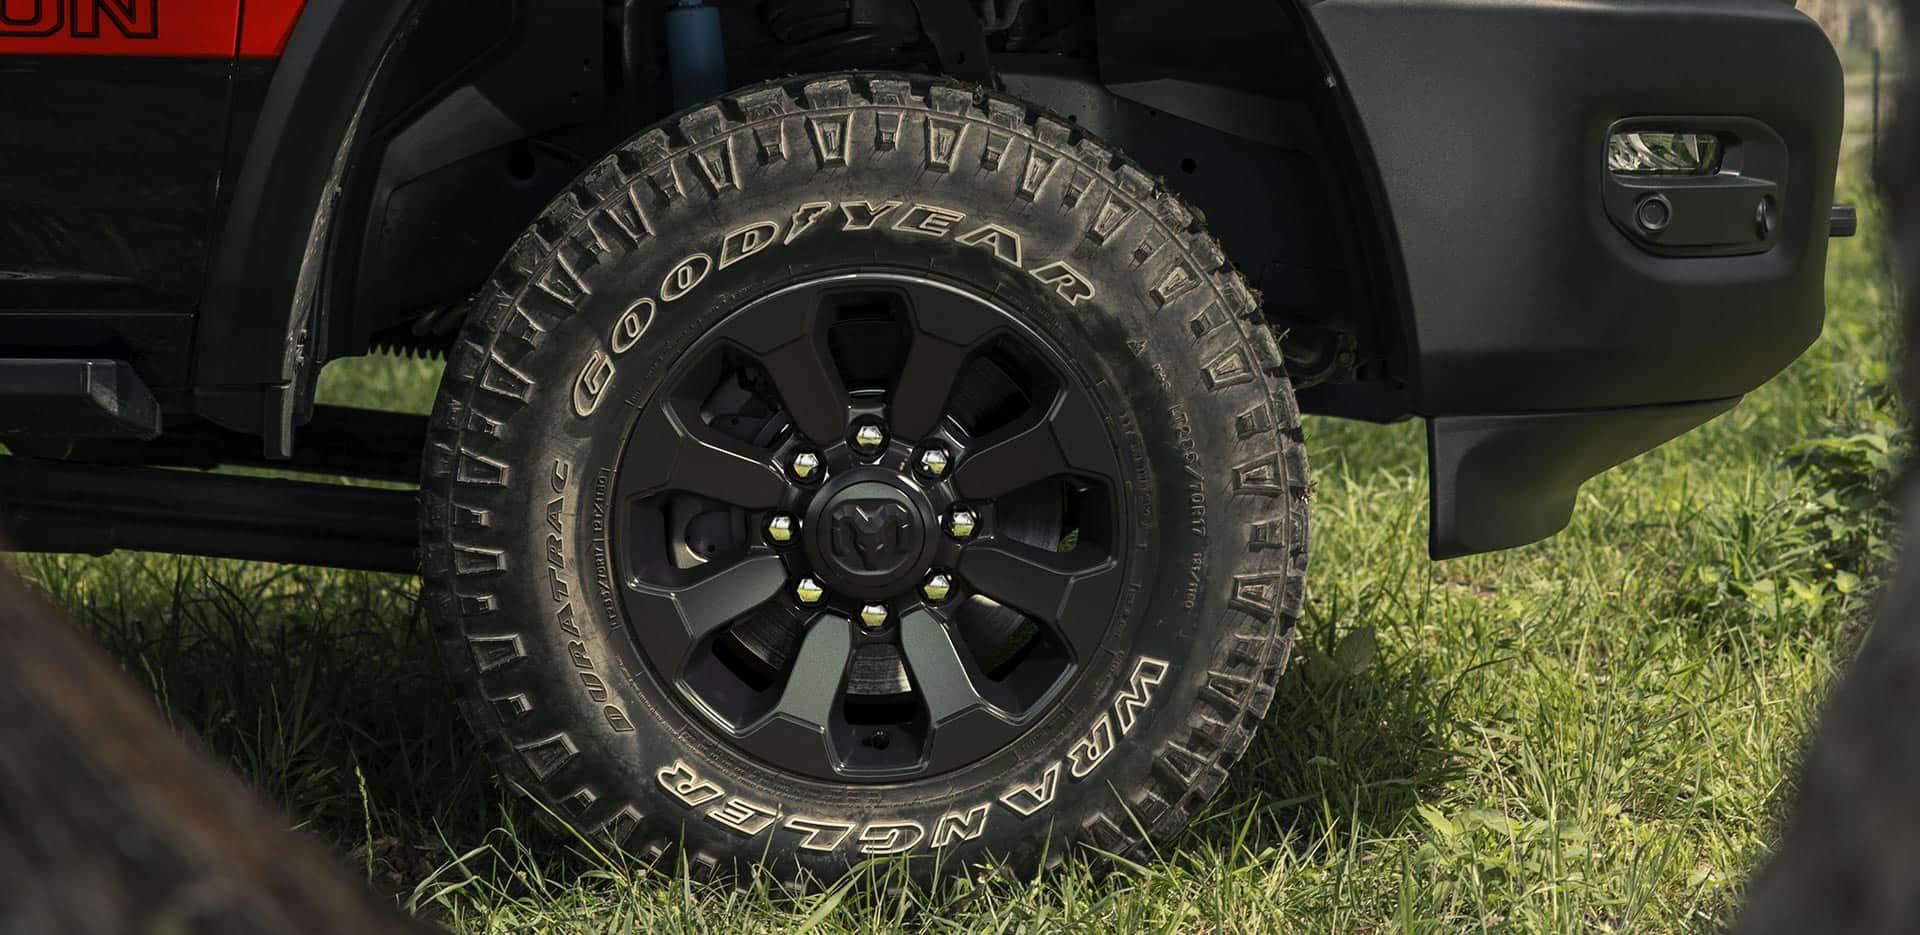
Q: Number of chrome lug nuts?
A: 8